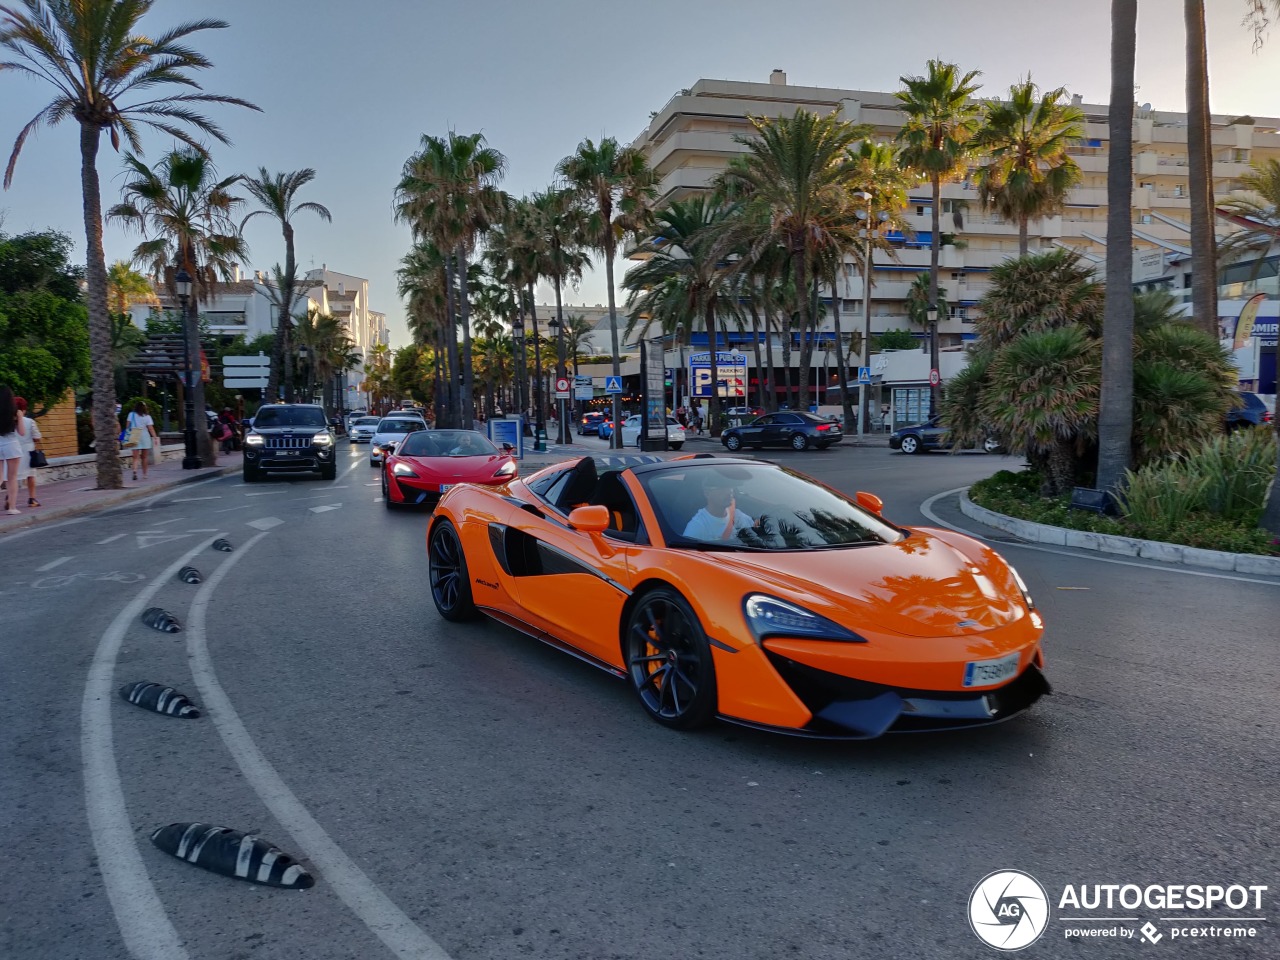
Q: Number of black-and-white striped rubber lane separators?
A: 5